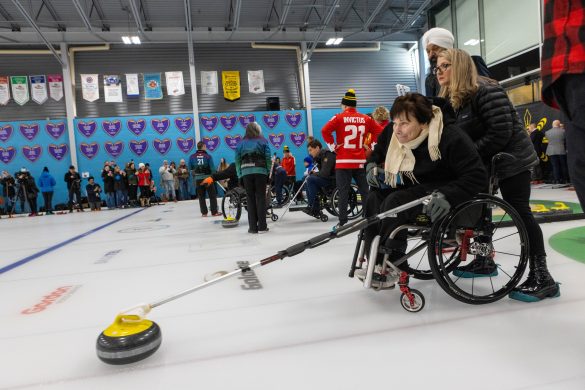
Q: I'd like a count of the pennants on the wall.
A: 12